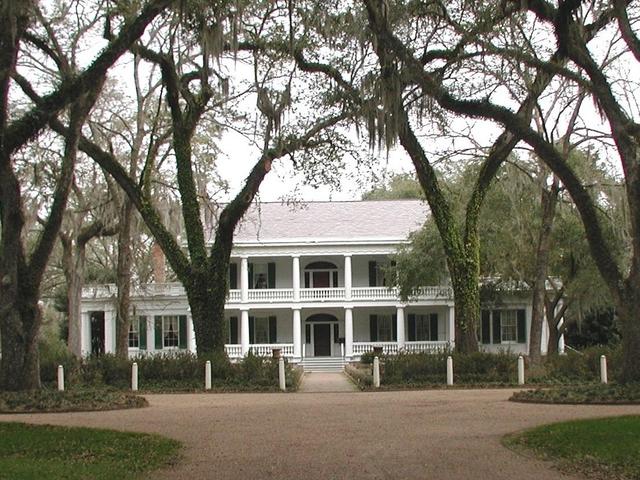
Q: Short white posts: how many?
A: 8